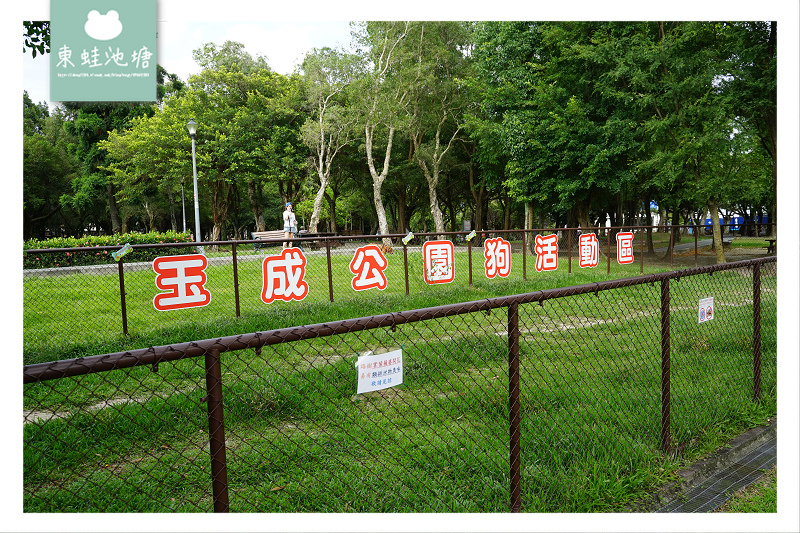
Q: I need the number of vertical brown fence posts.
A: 15